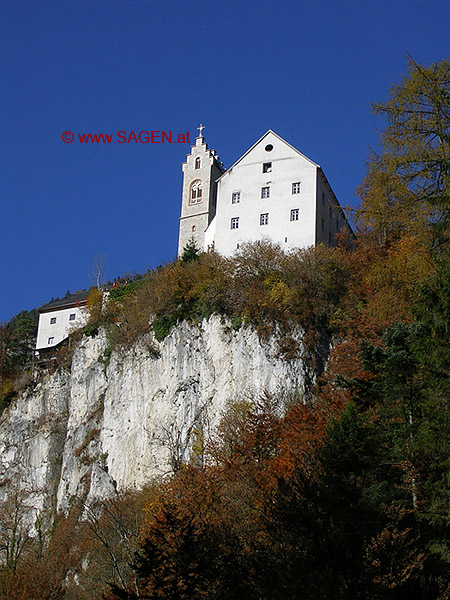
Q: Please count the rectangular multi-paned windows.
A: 6